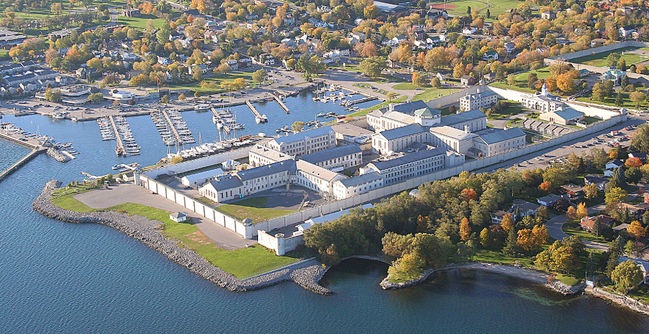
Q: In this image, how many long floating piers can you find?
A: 5